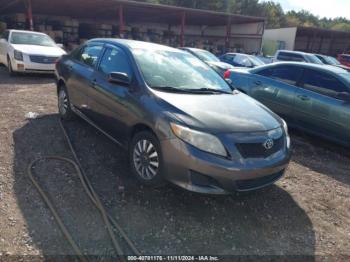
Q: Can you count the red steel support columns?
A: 4